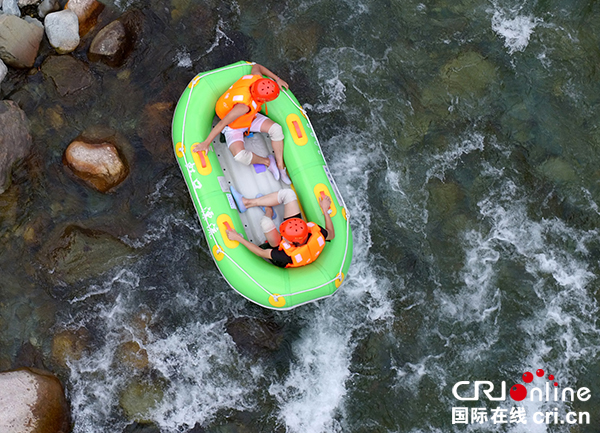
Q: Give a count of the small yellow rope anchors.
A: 8